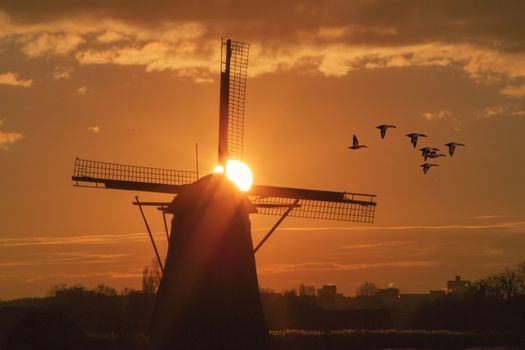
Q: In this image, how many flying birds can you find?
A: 7